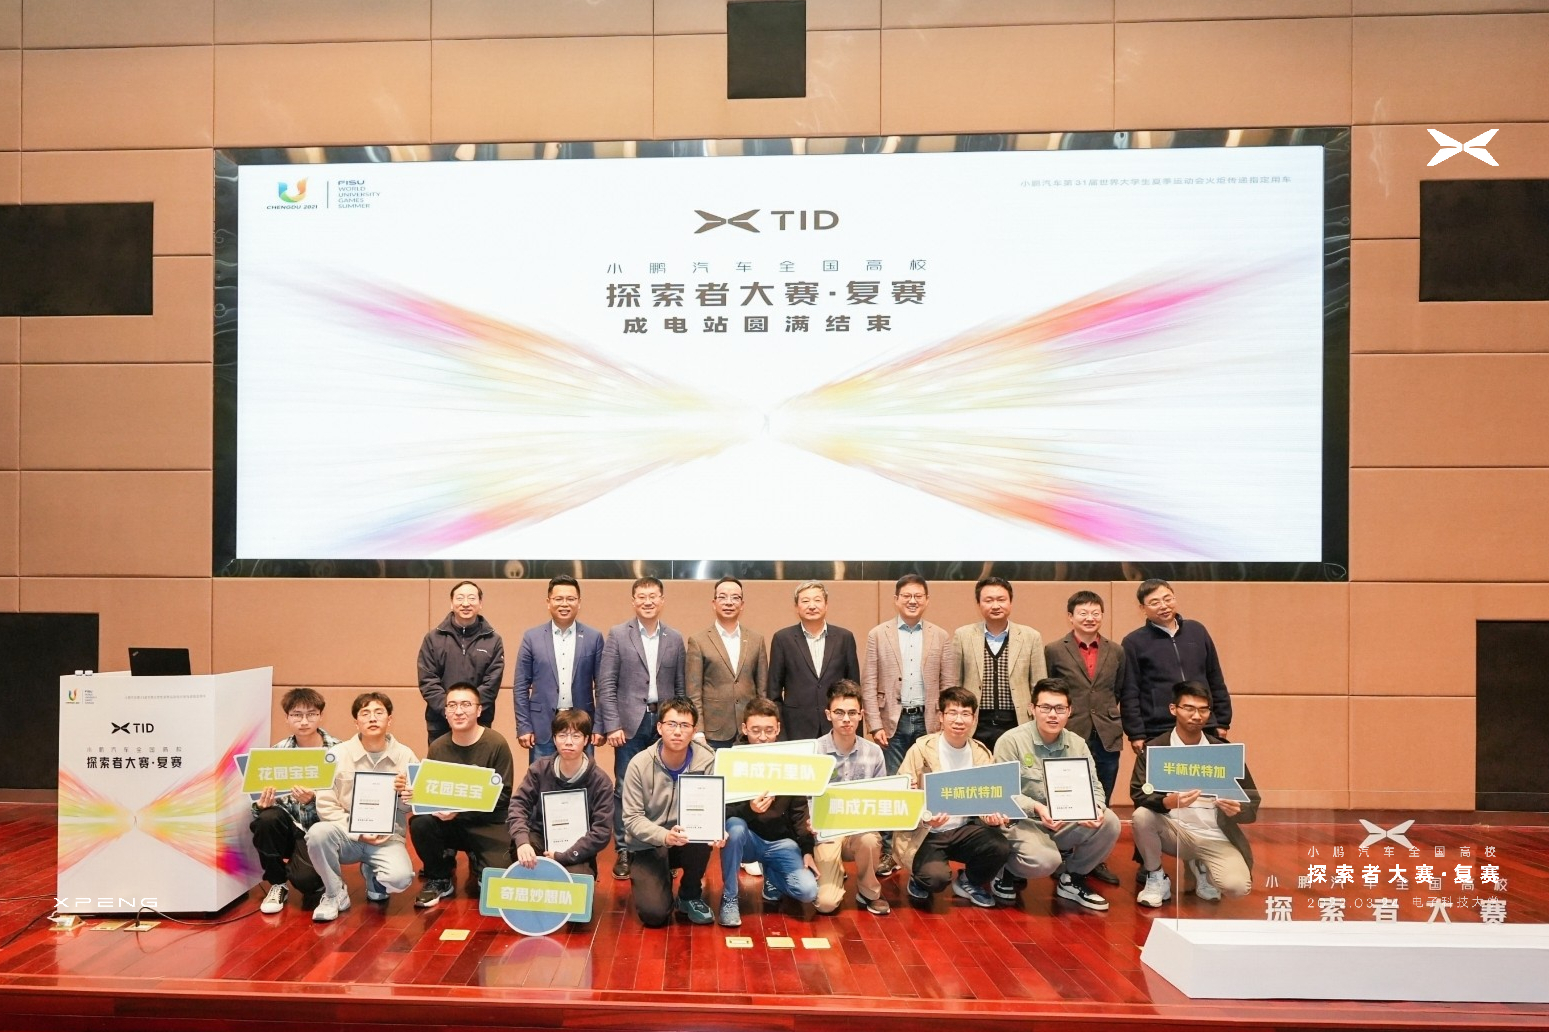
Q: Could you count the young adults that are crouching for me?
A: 10